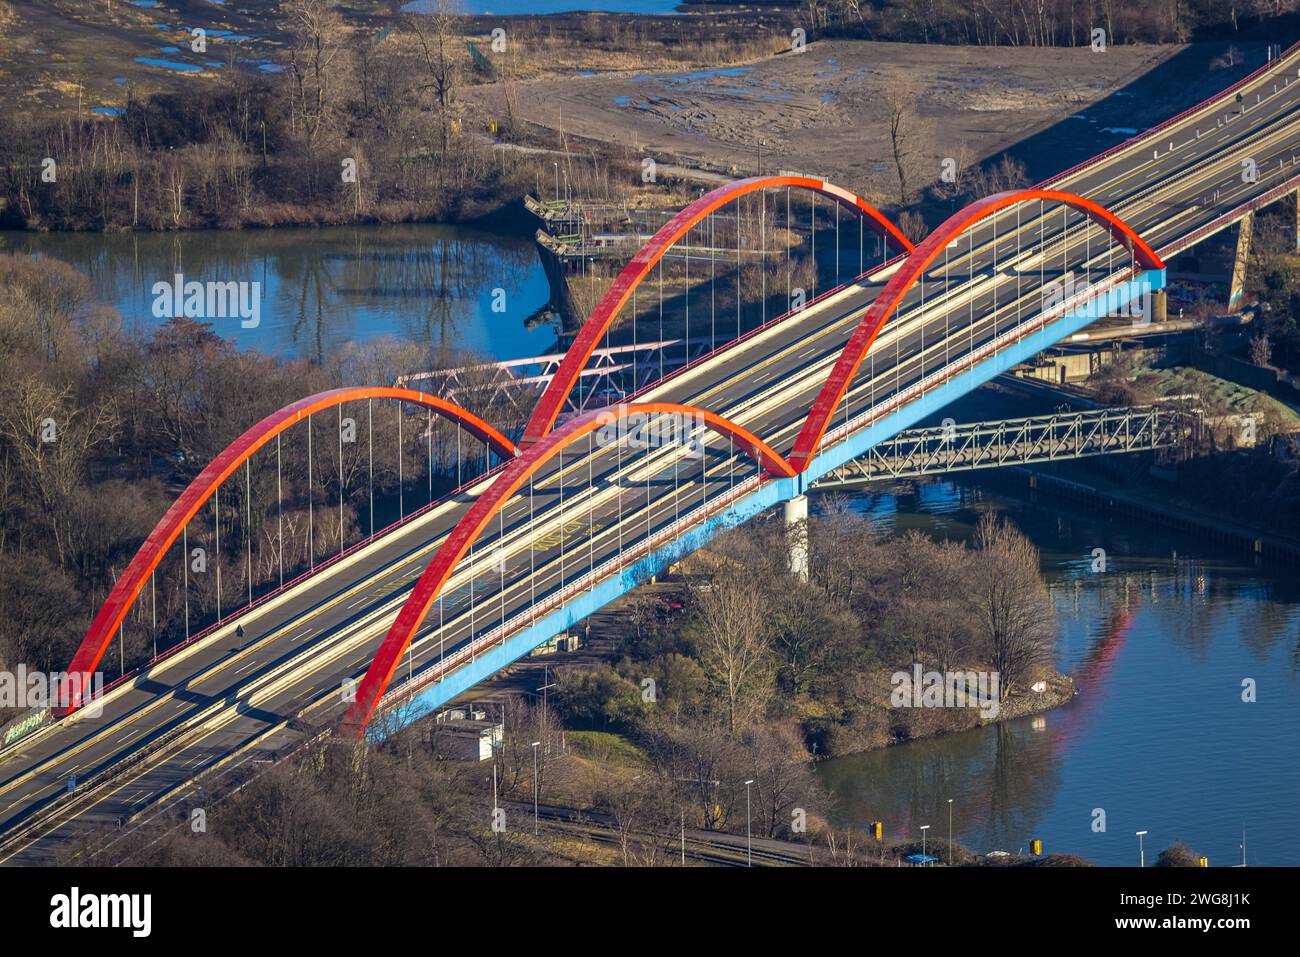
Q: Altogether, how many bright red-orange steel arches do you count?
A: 4